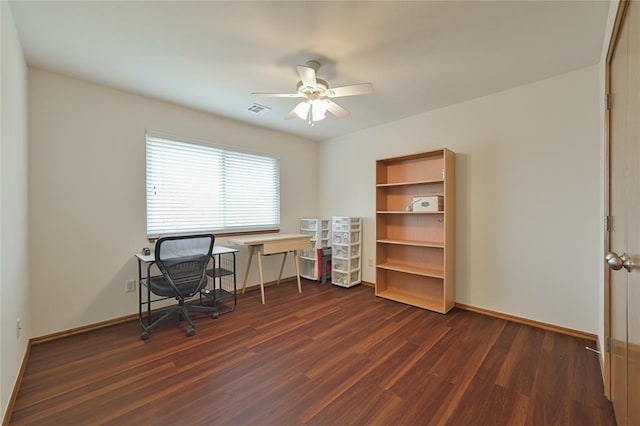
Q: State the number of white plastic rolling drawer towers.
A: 2